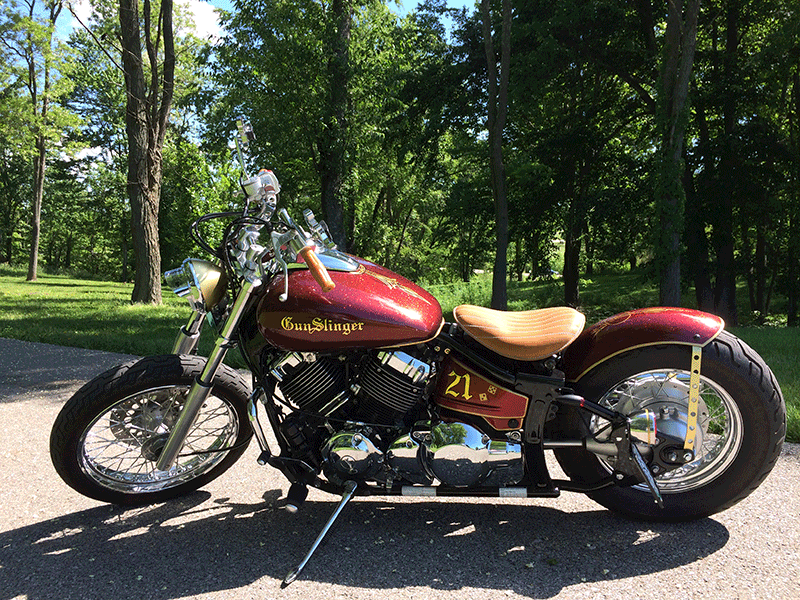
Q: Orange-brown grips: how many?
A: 1